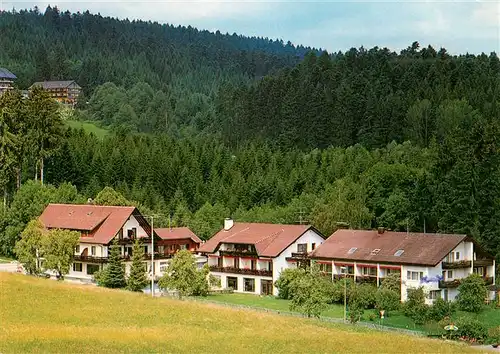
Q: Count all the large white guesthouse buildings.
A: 3